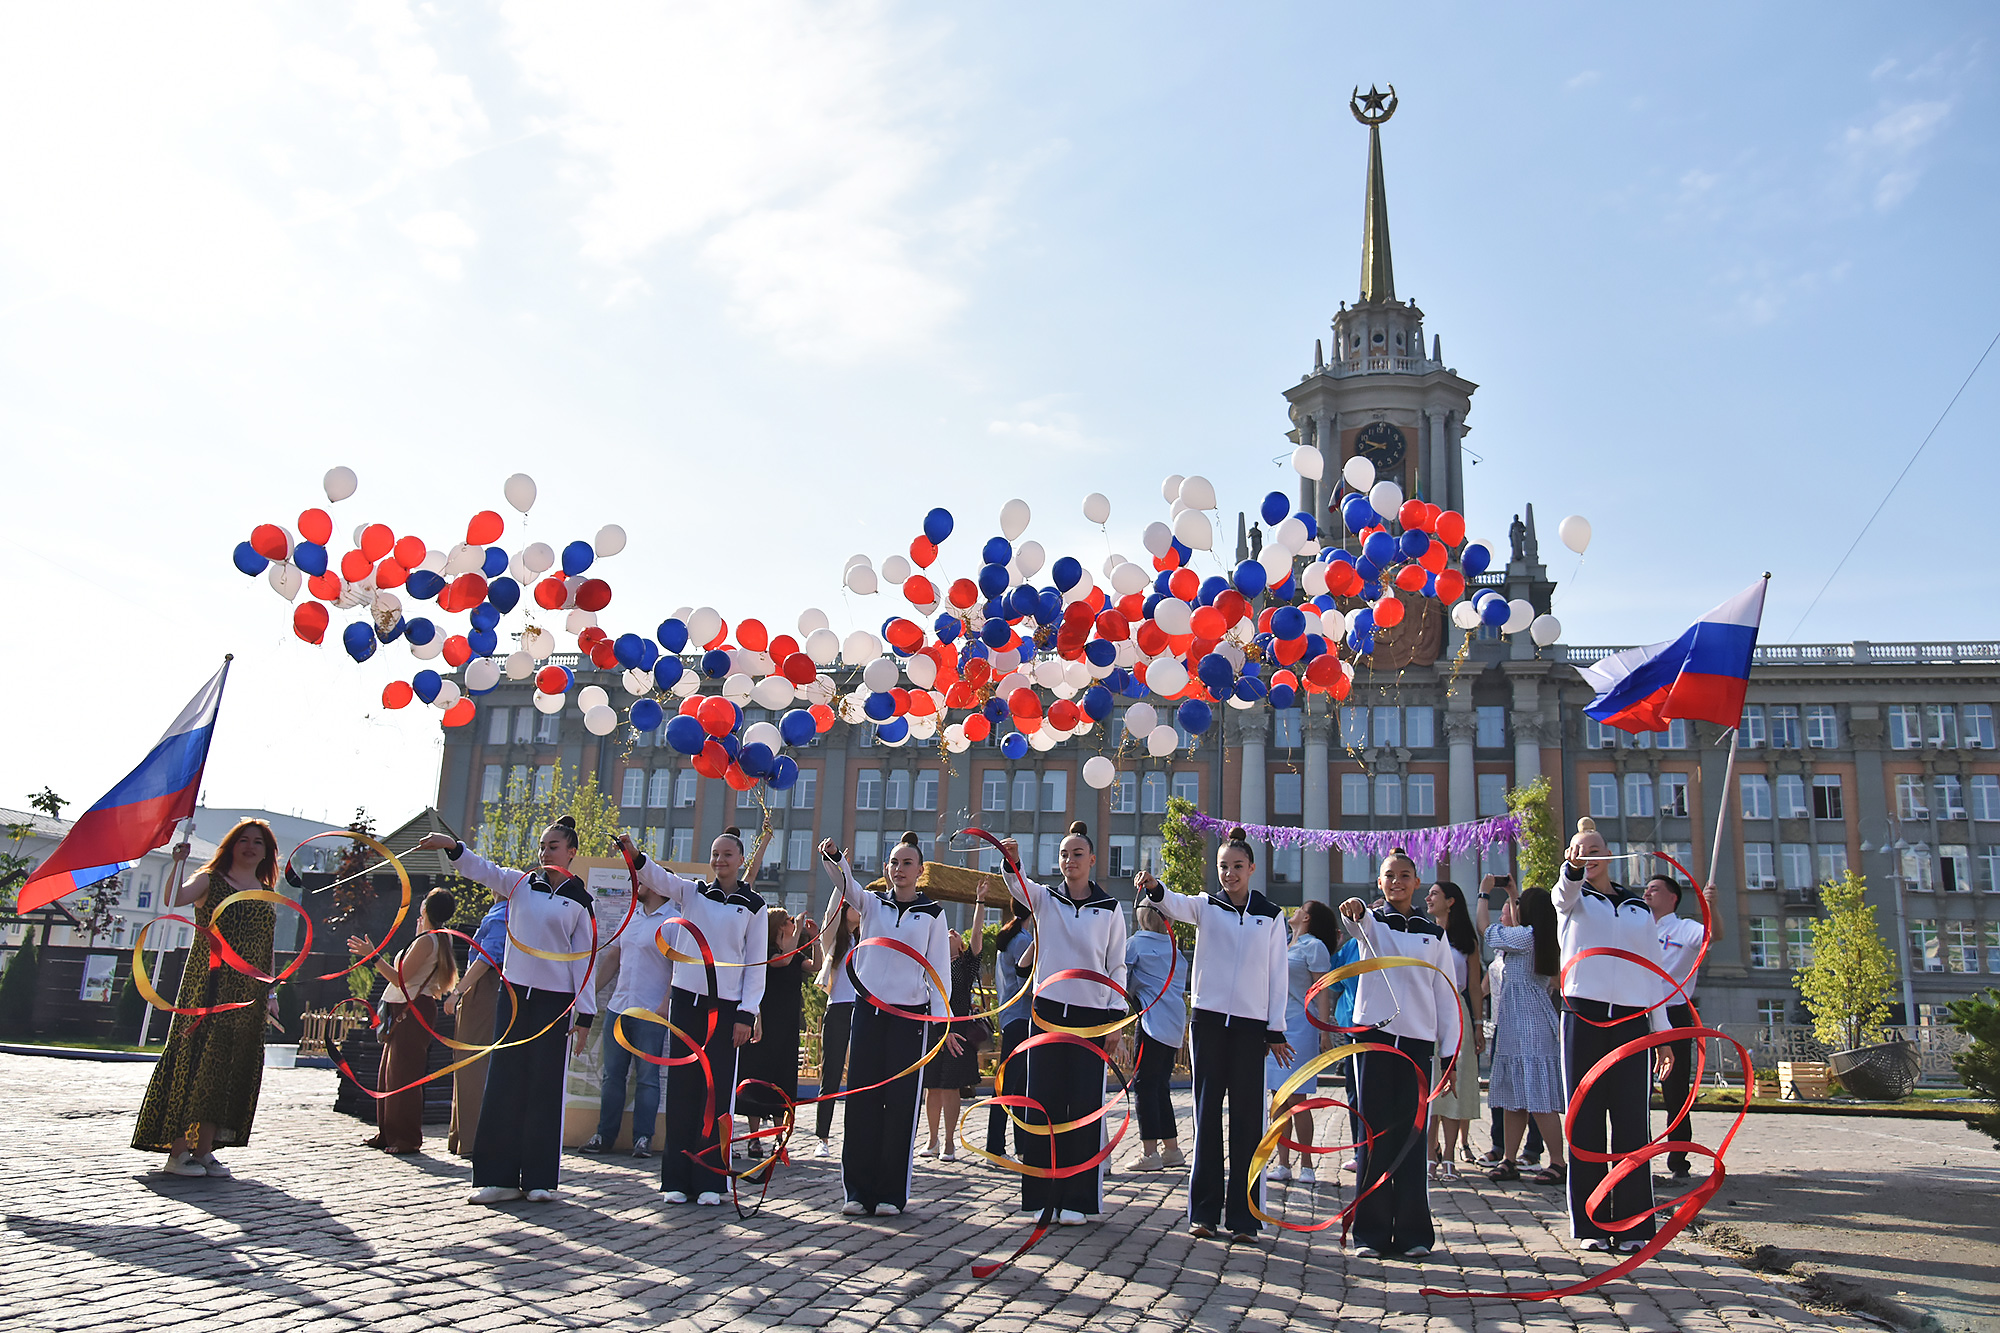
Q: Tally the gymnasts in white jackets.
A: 7